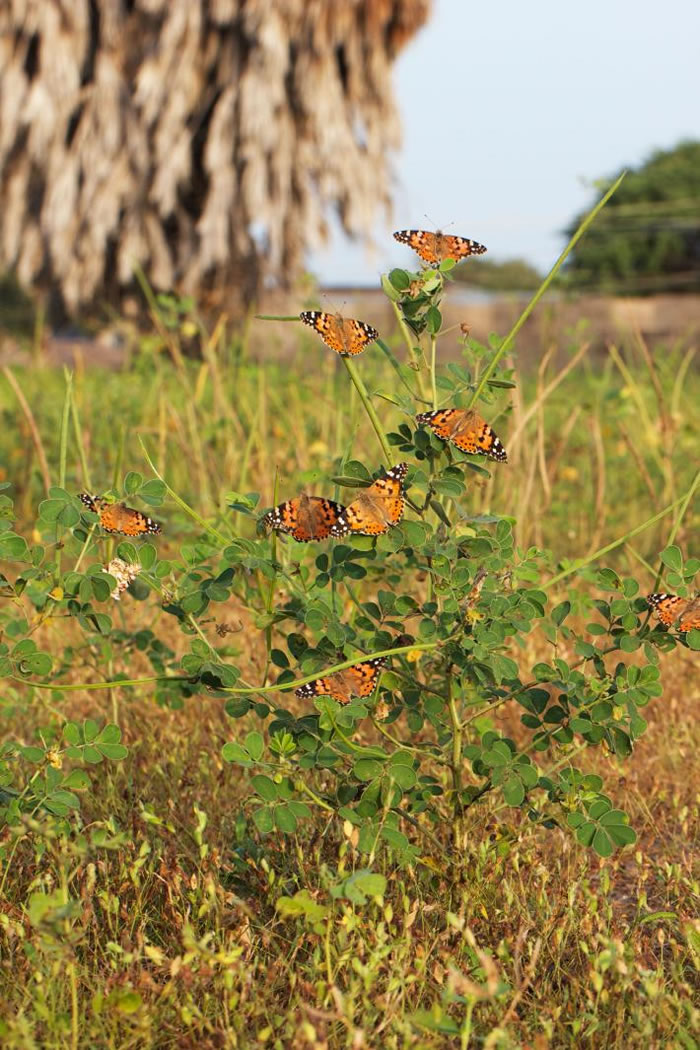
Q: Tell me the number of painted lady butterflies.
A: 8